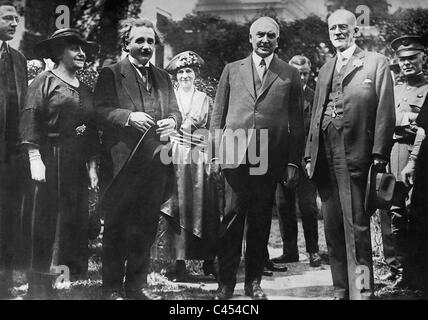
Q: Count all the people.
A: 8